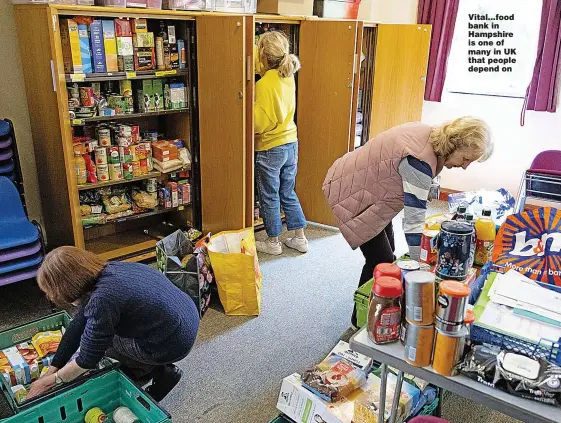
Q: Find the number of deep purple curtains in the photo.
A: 2